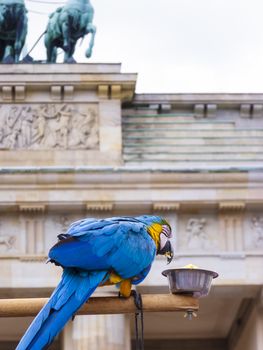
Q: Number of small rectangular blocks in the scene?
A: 12